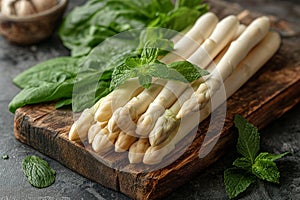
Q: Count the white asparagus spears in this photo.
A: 11